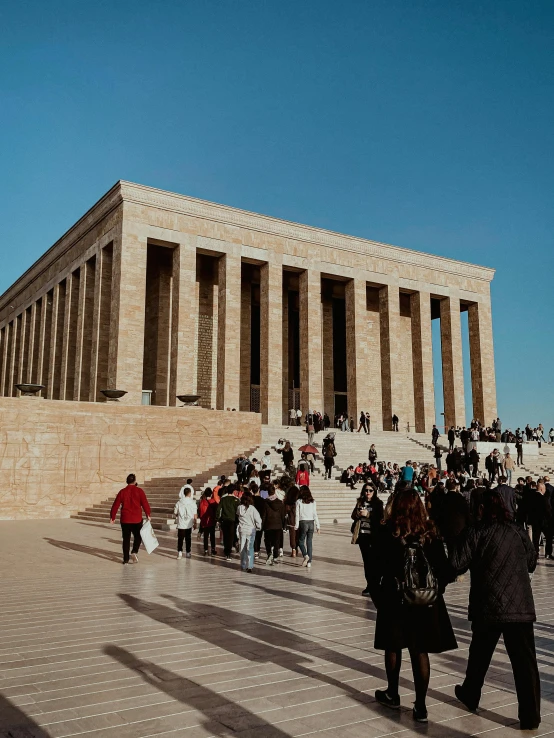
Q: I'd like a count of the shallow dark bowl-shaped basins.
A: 3